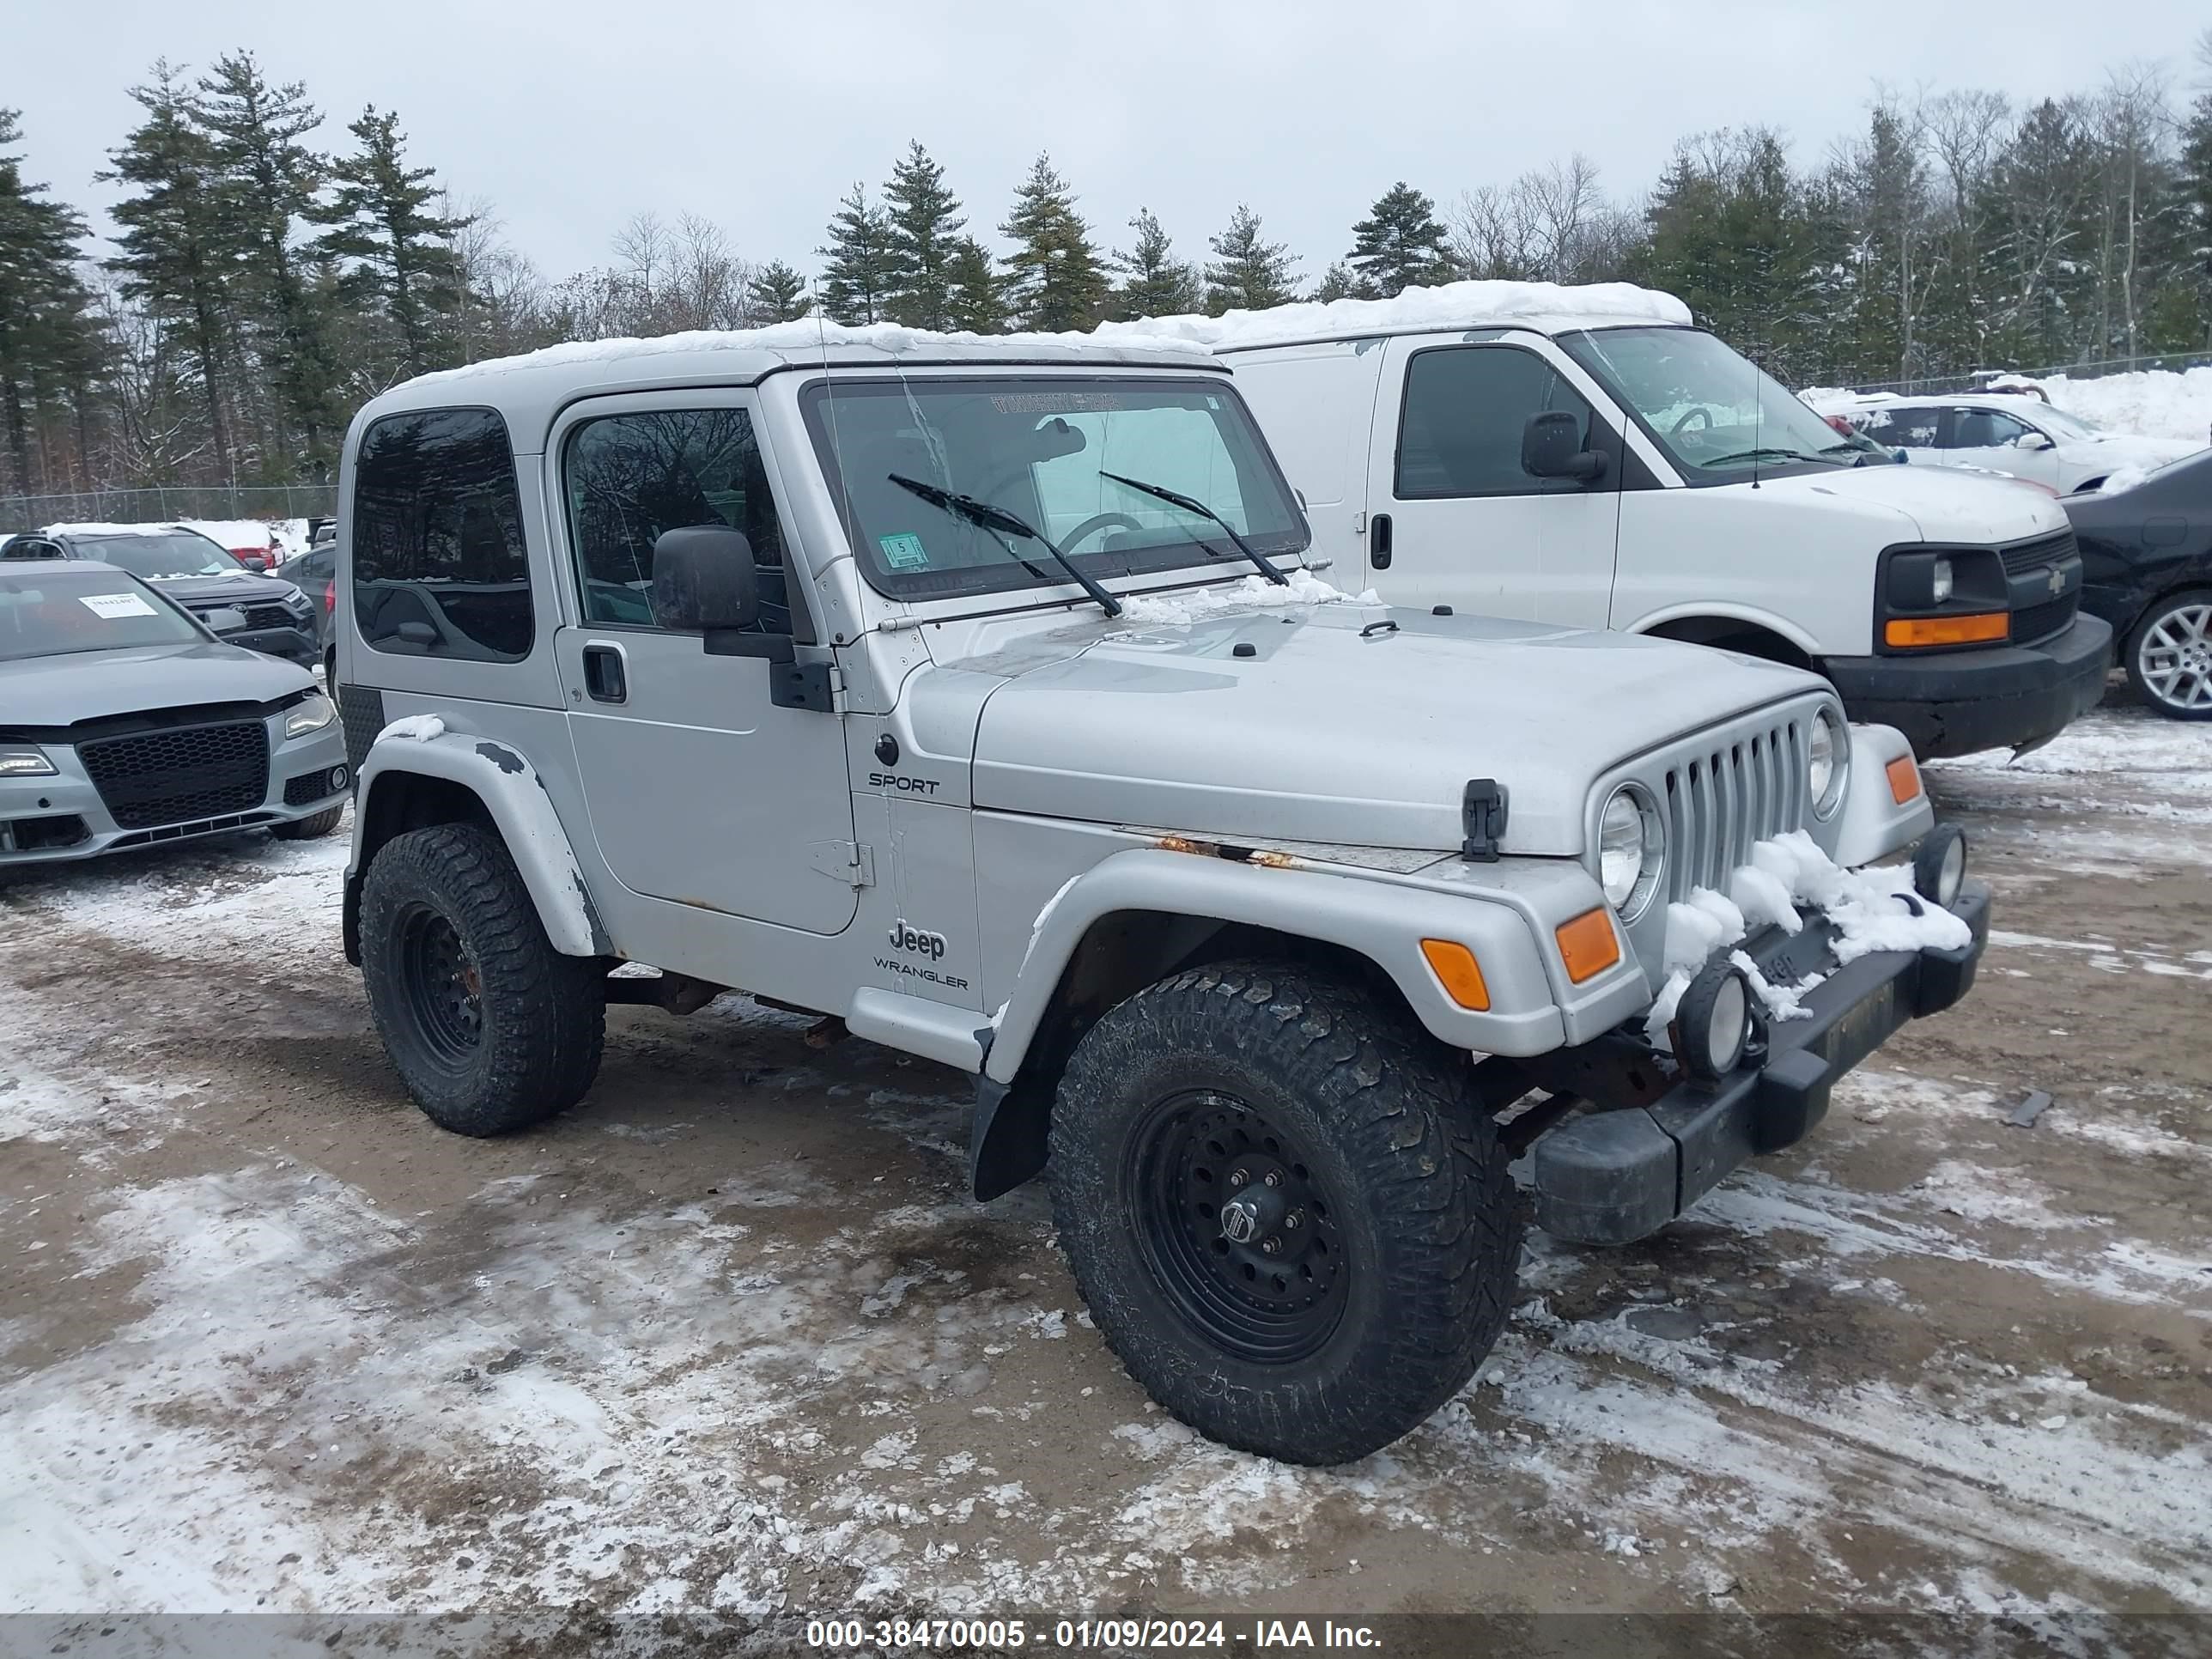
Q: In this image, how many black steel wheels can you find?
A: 2